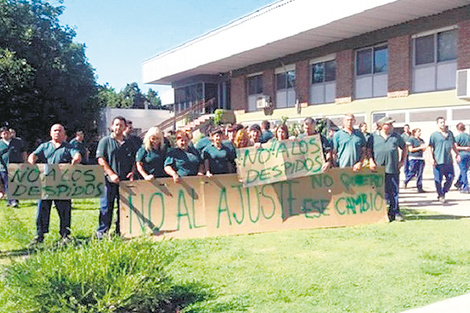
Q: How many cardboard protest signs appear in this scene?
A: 3